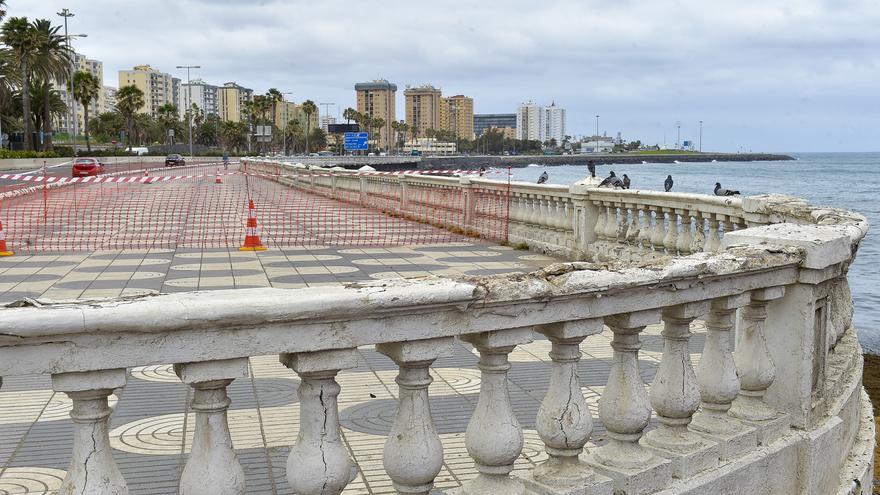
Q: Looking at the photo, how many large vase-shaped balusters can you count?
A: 10